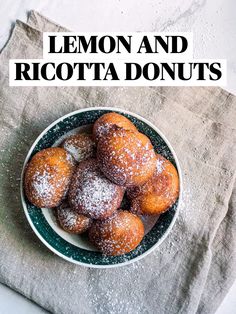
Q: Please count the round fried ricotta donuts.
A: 8